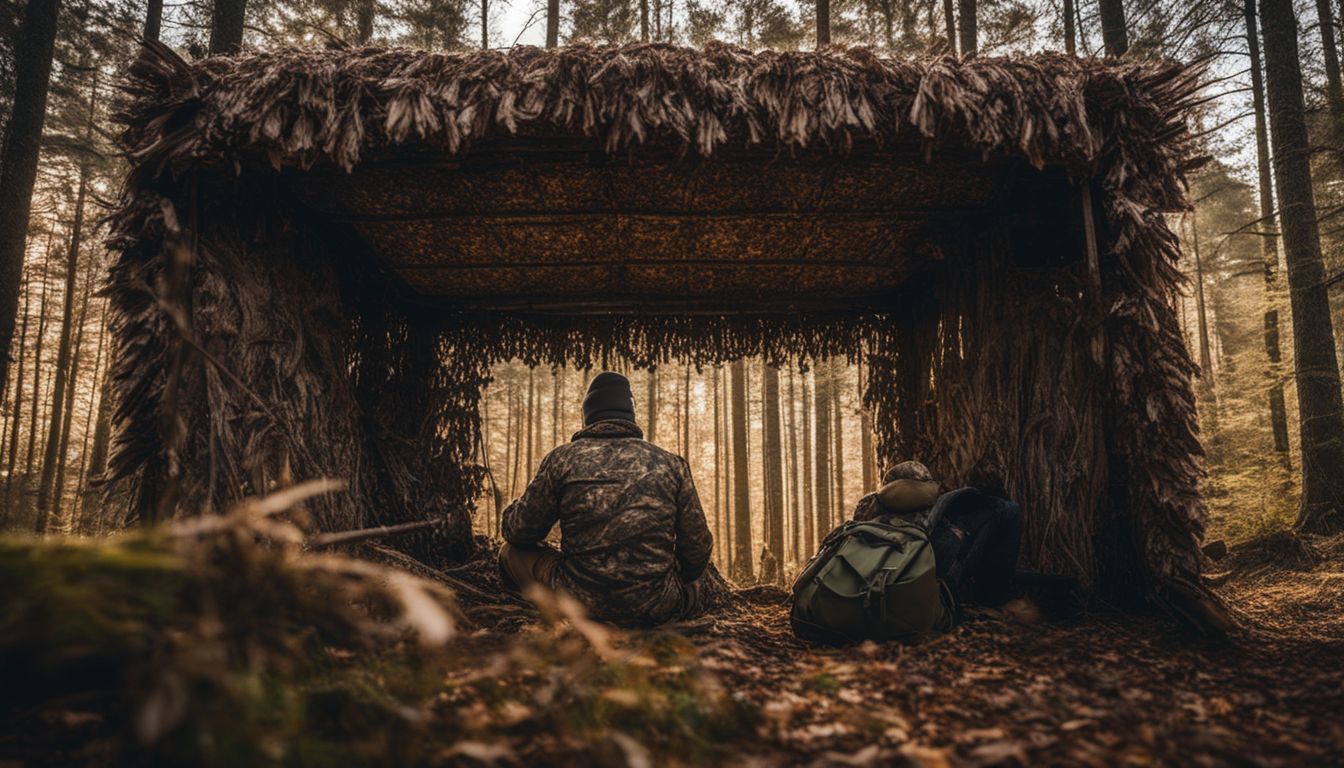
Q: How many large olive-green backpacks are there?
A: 1